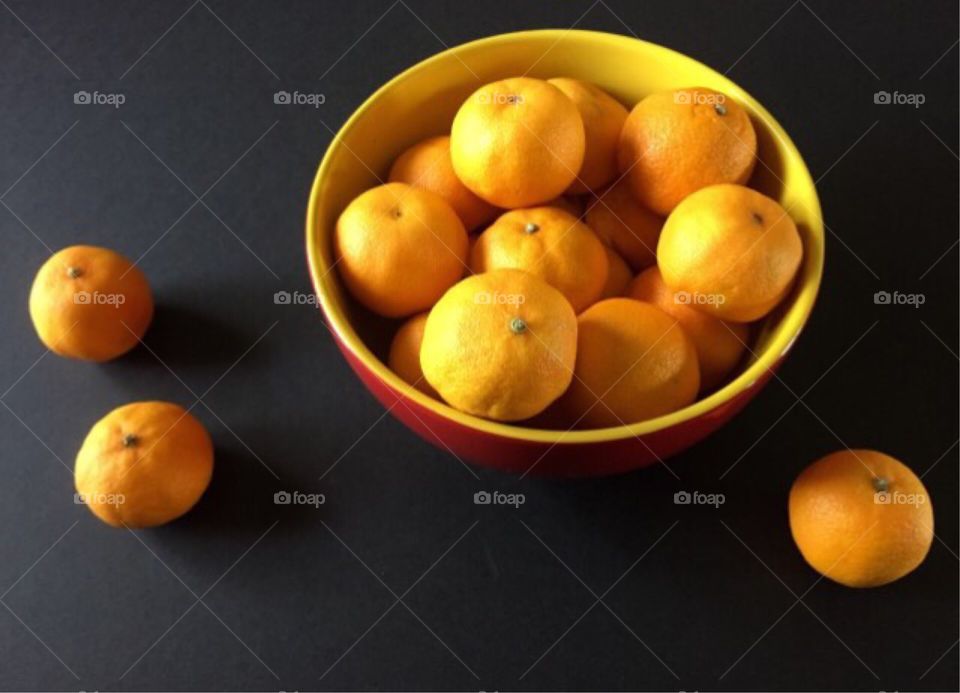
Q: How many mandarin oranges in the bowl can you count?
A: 13